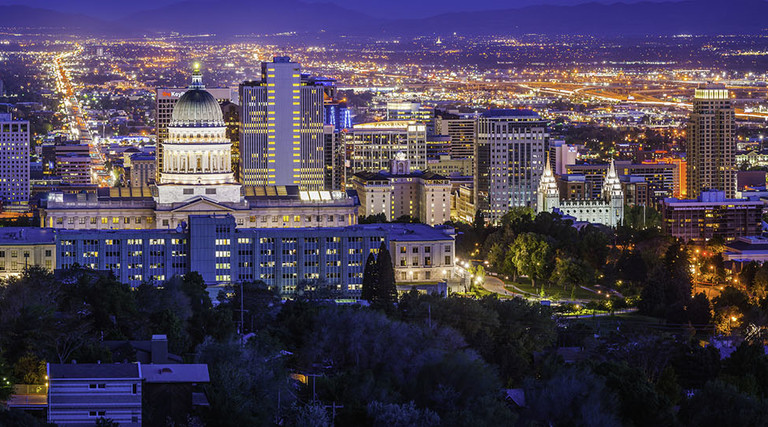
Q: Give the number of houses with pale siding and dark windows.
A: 1